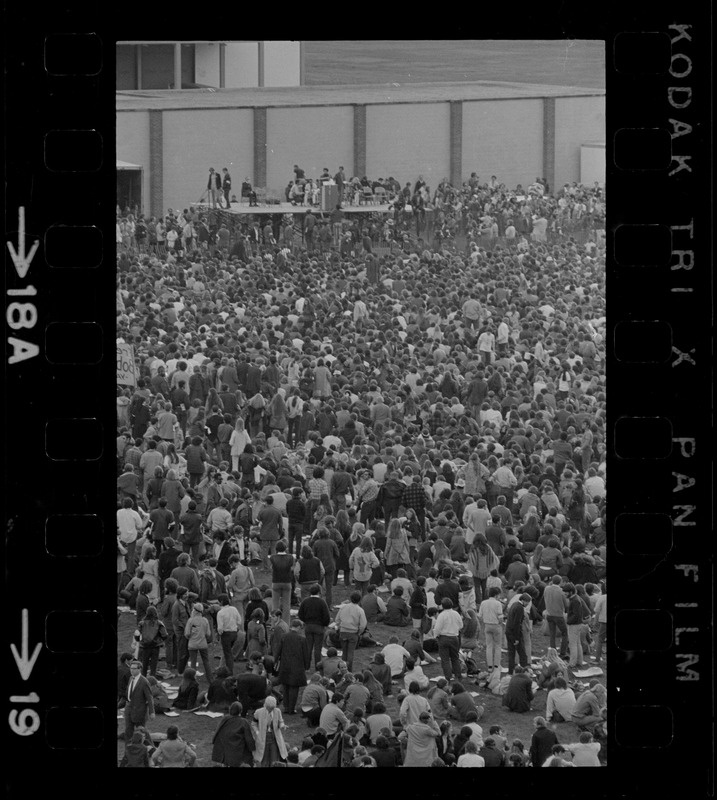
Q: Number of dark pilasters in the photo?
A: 5